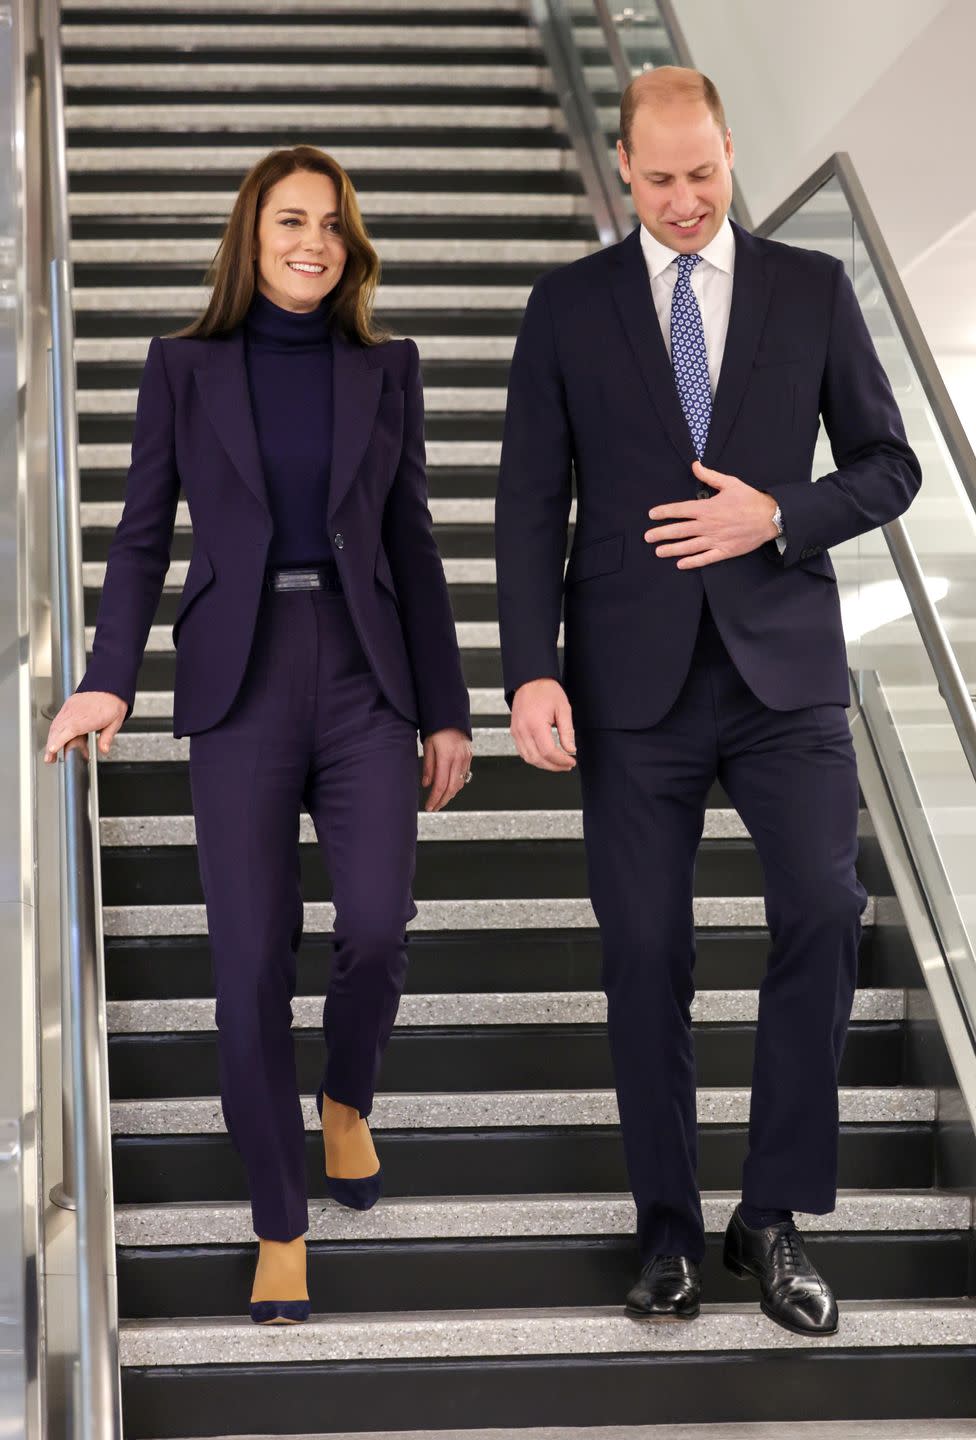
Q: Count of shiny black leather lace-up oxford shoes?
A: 2